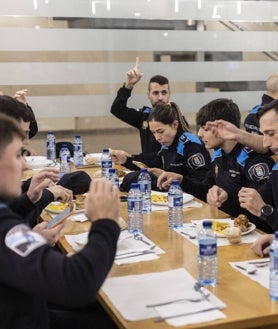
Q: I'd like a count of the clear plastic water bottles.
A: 10